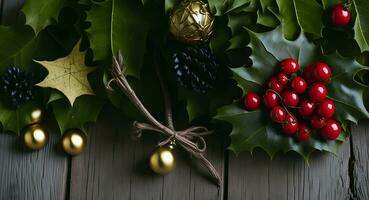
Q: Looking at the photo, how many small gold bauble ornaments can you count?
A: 4